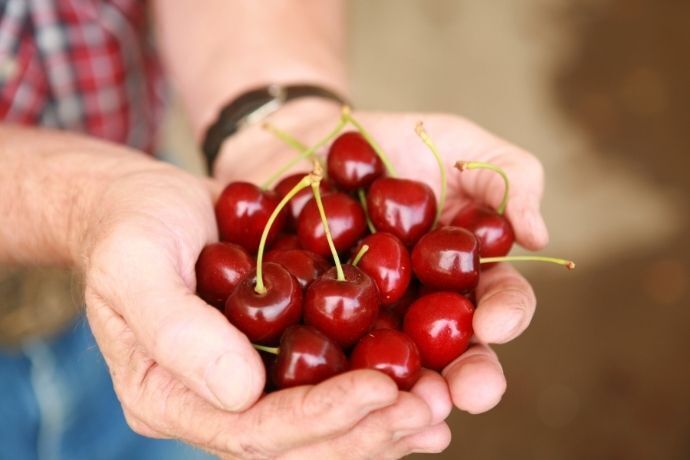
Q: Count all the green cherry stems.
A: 11